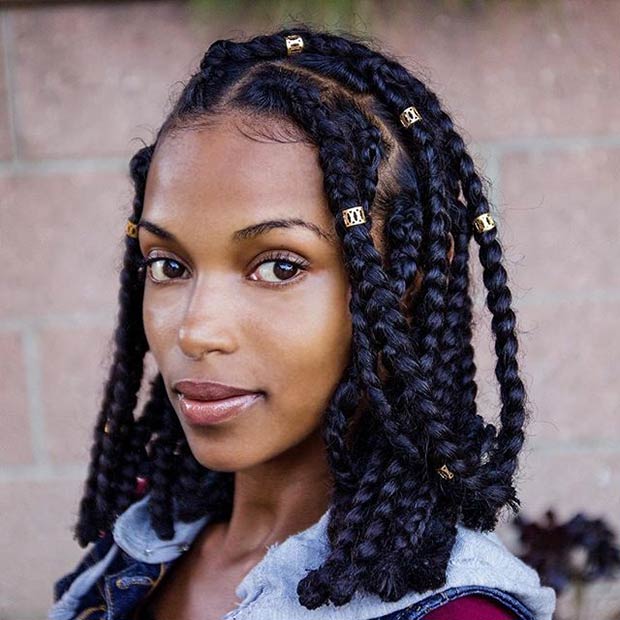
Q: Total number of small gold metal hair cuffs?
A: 6